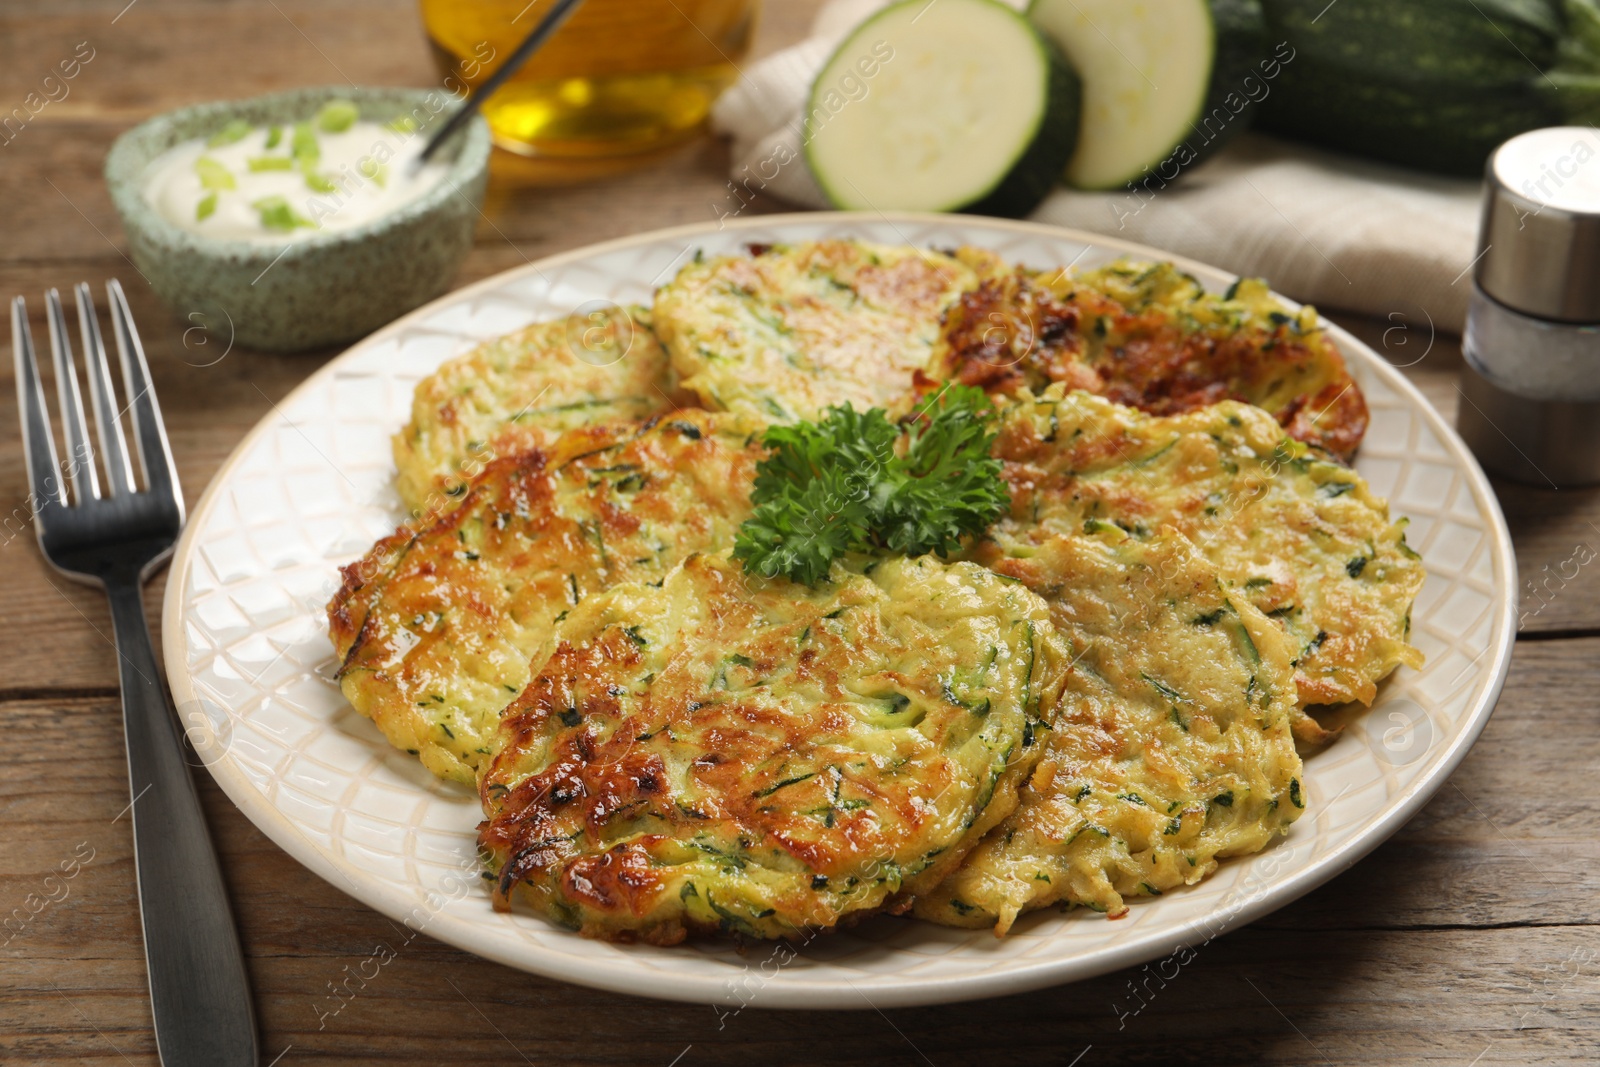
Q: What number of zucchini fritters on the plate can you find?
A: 7